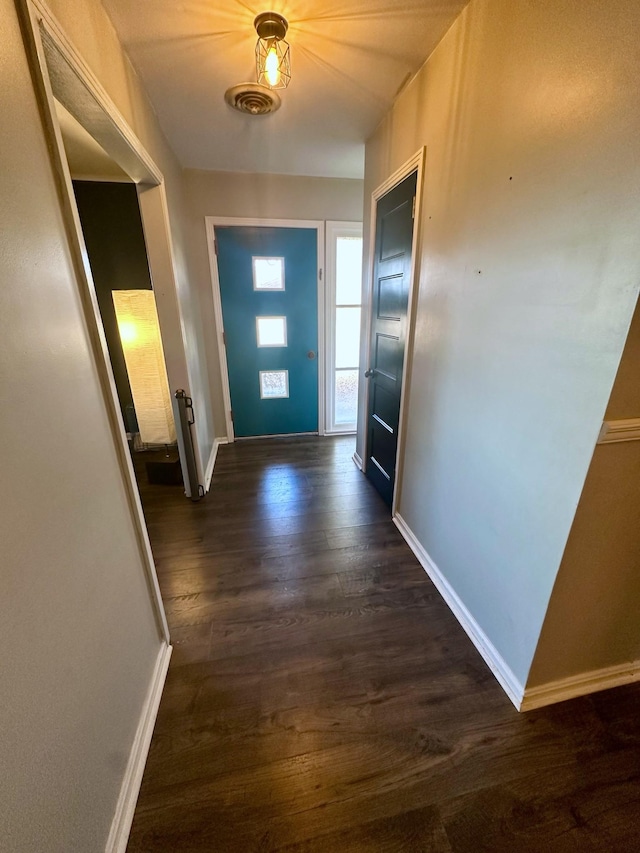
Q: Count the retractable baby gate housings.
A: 1